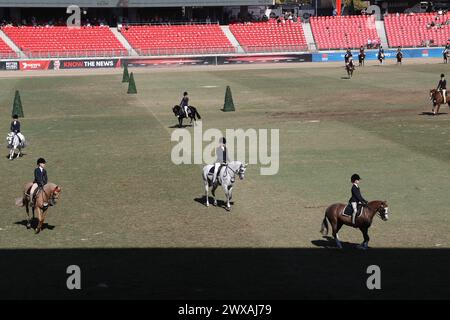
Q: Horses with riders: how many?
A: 12